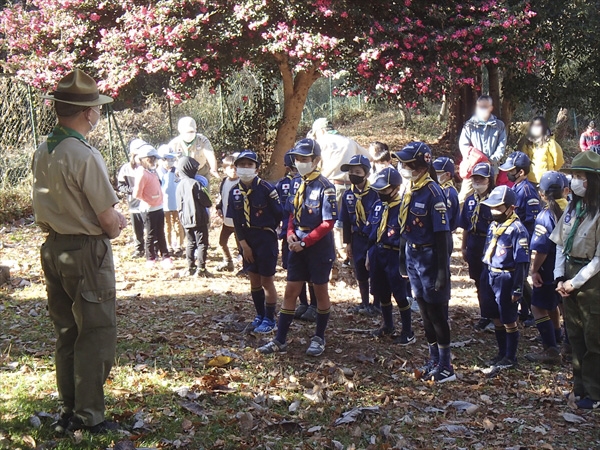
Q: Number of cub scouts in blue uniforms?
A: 12